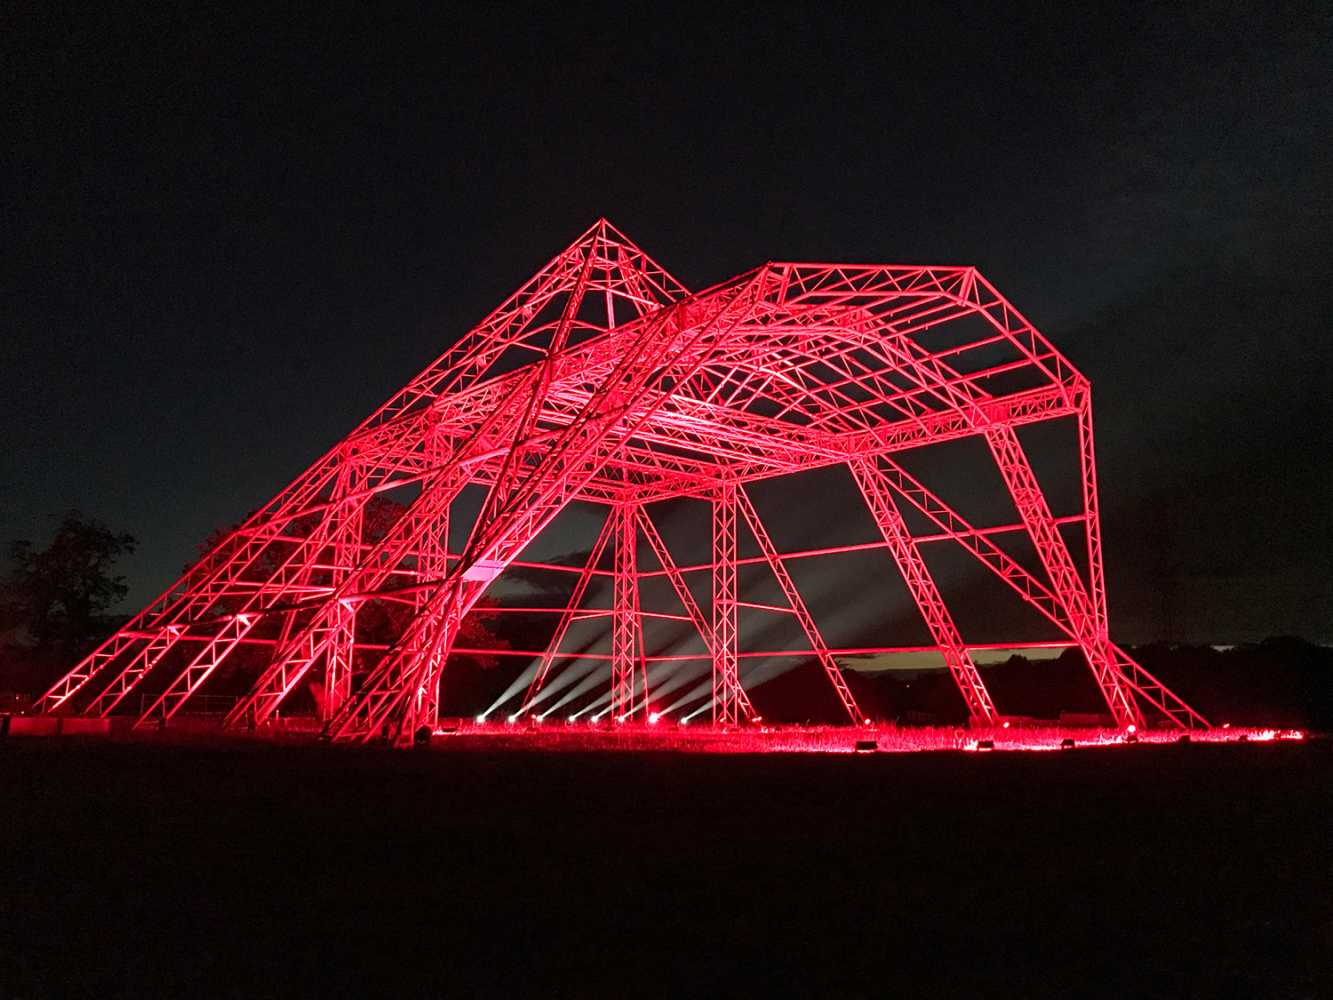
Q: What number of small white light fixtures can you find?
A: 8